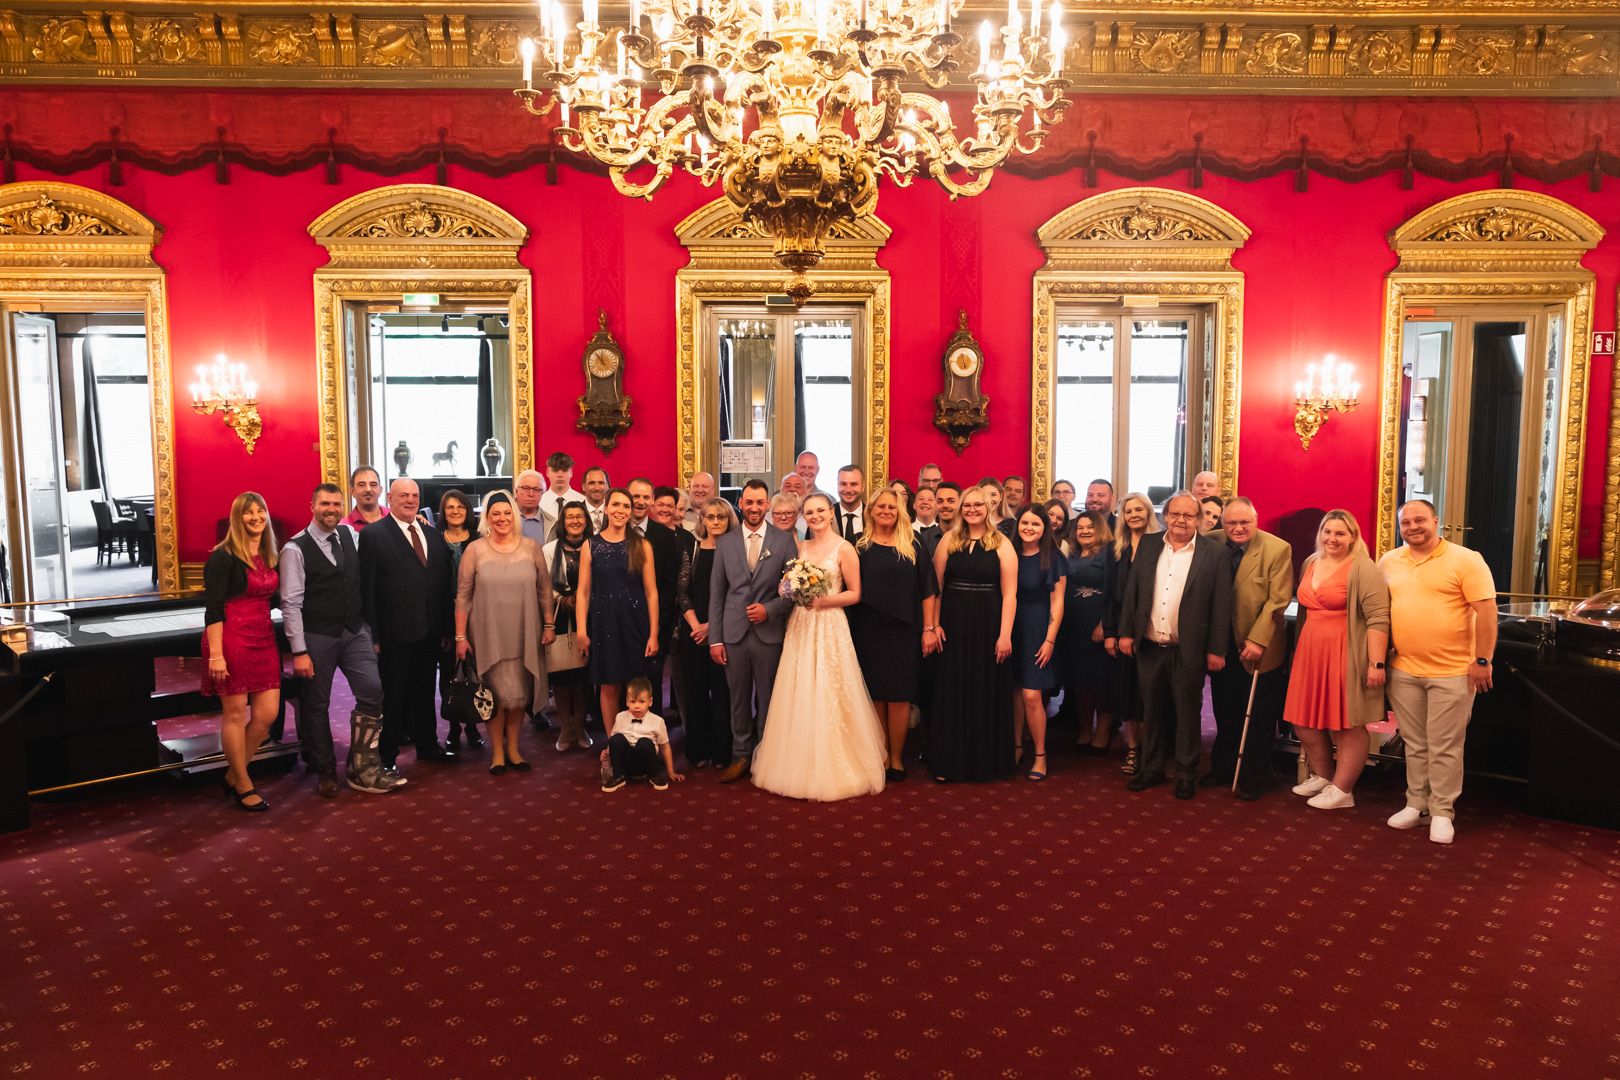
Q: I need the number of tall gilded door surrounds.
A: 5